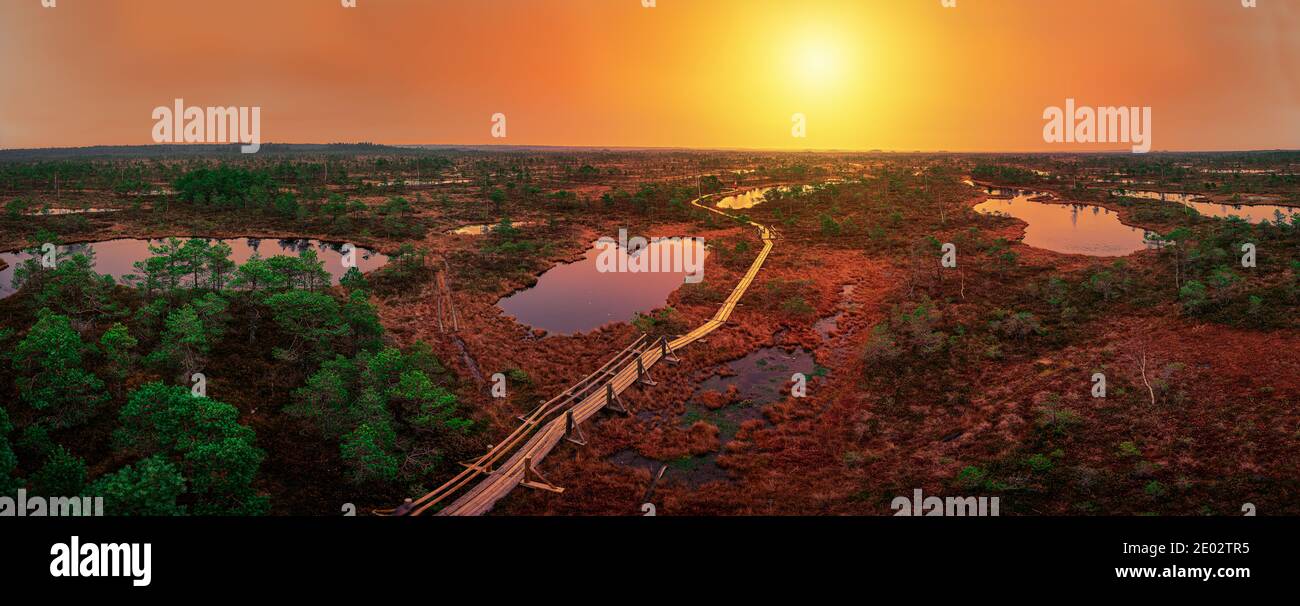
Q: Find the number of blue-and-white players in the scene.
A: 0